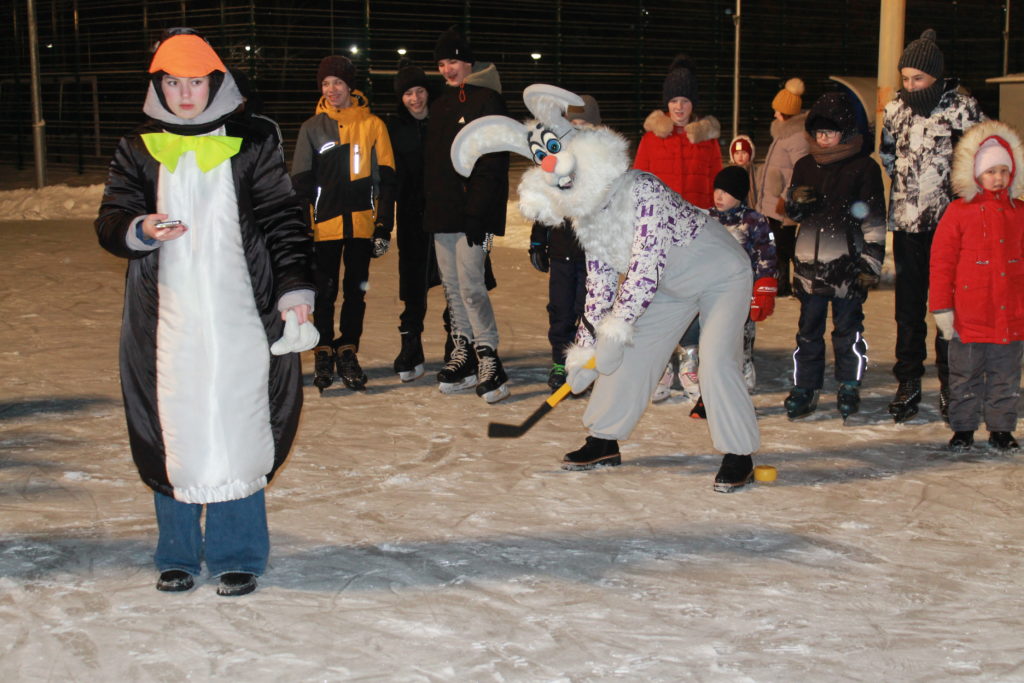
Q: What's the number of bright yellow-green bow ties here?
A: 1